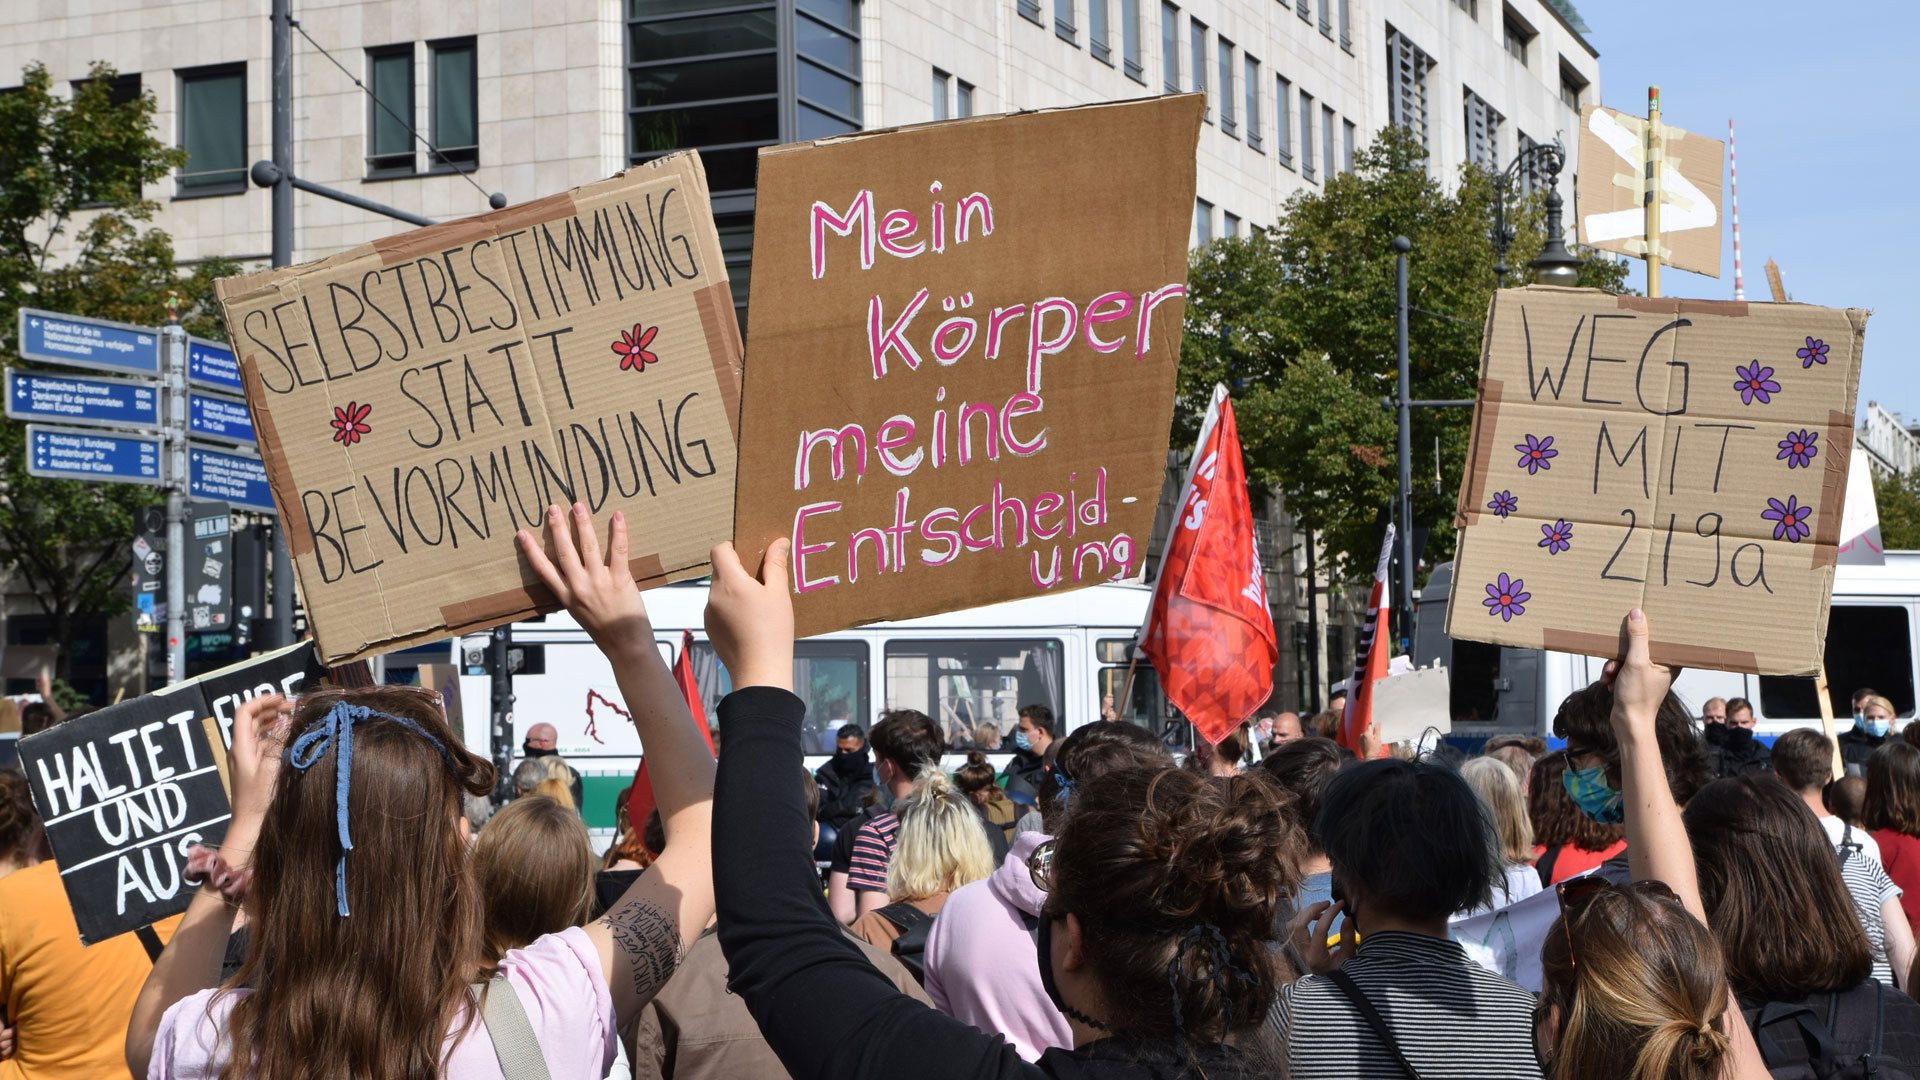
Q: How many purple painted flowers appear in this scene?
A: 8